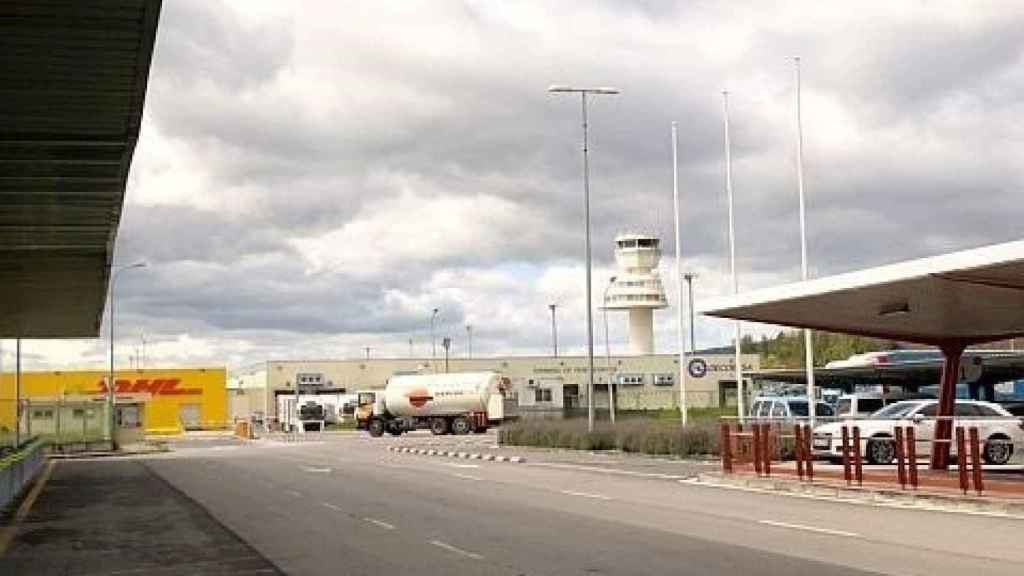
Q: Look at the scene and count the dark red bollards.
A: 11